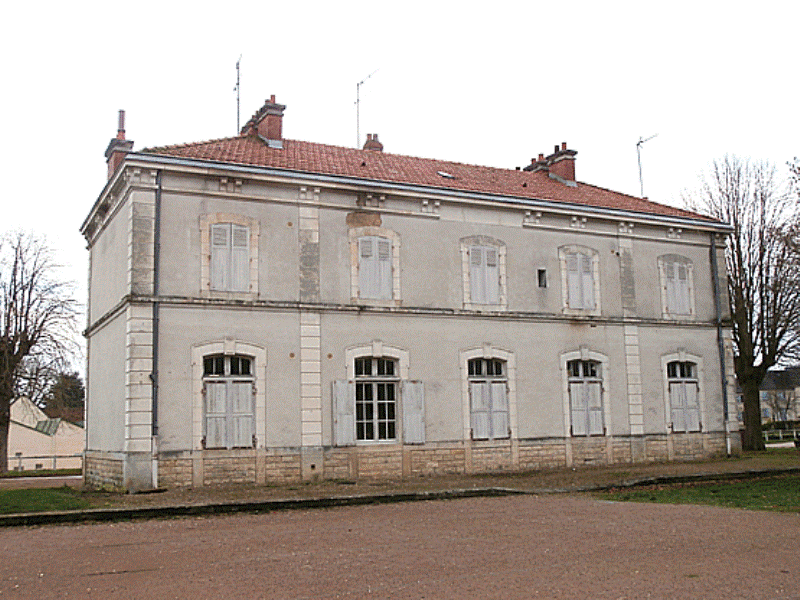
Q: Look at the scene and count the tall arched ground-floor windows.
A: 5